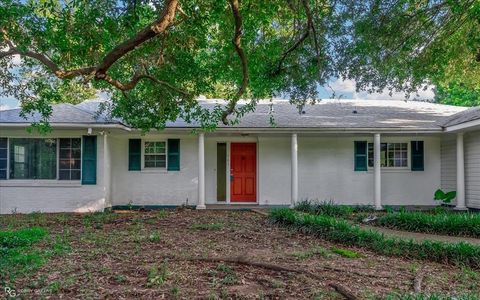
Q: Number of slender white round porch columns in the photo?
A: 4